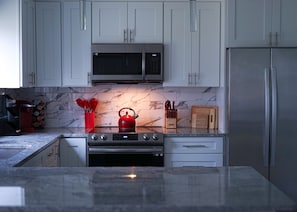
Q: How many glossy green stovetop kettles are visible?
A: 0